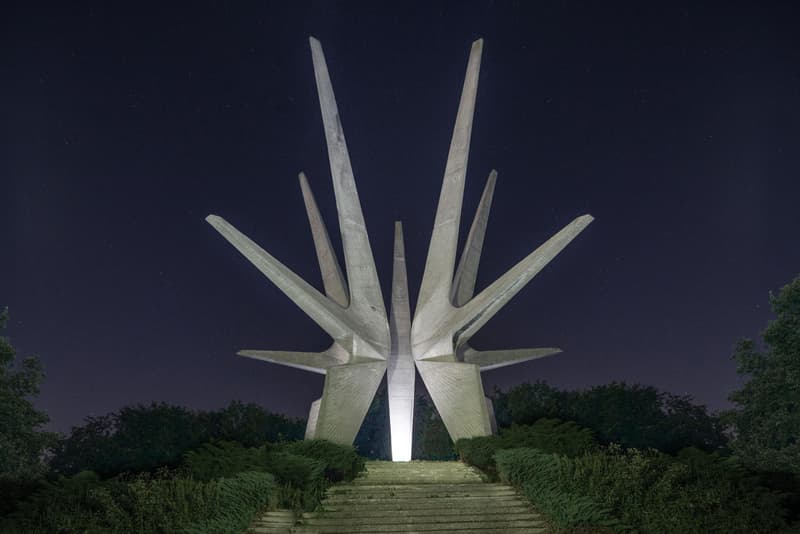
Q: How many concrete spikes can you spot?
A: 9